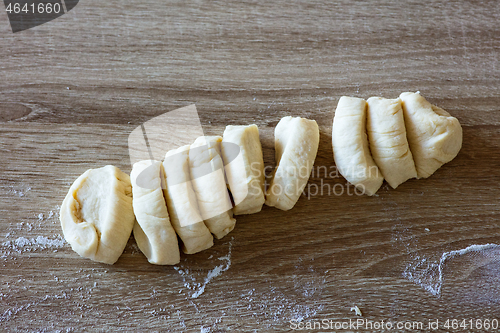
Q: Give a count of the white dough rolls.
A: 9